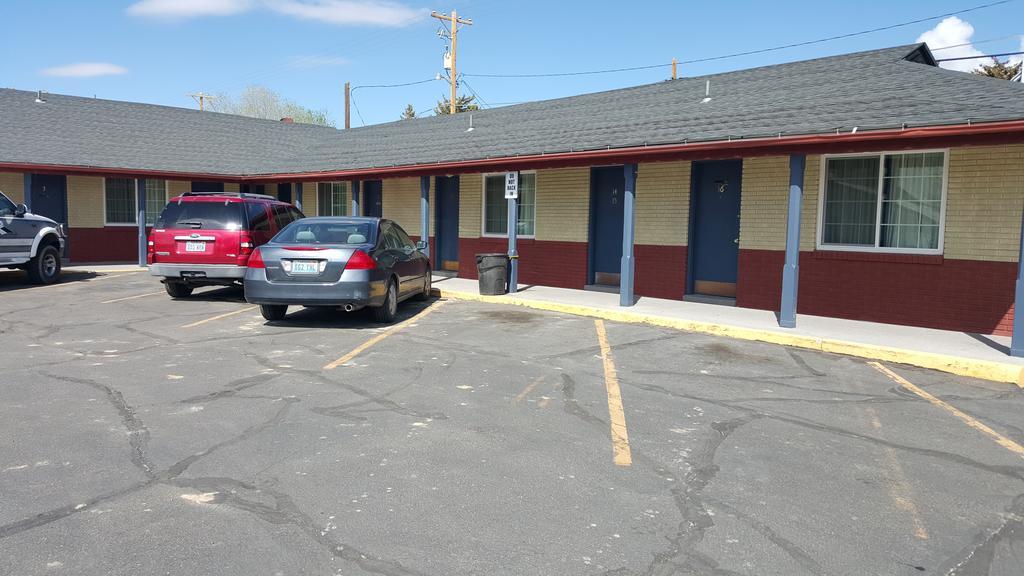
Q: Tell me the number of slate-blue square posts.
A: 9